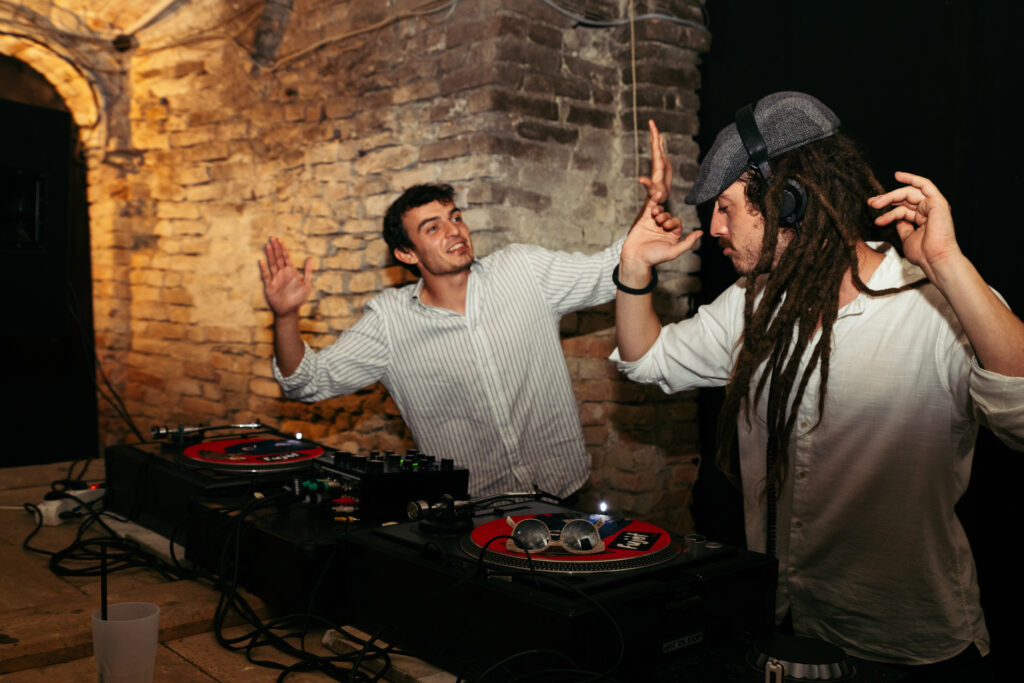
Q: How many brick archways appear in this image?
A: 1